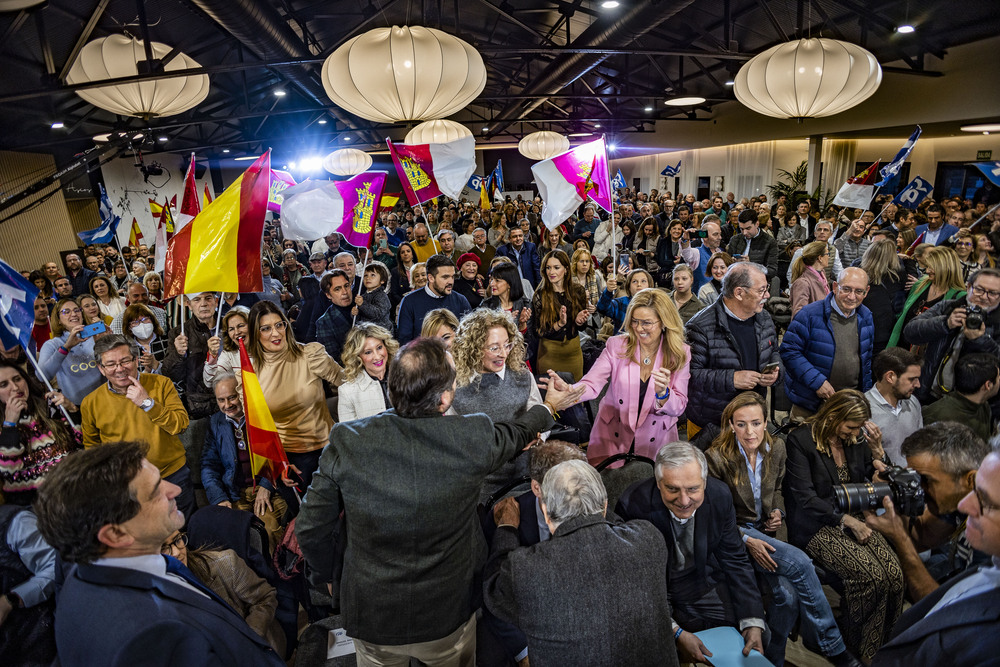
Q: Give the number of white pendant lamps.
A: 6